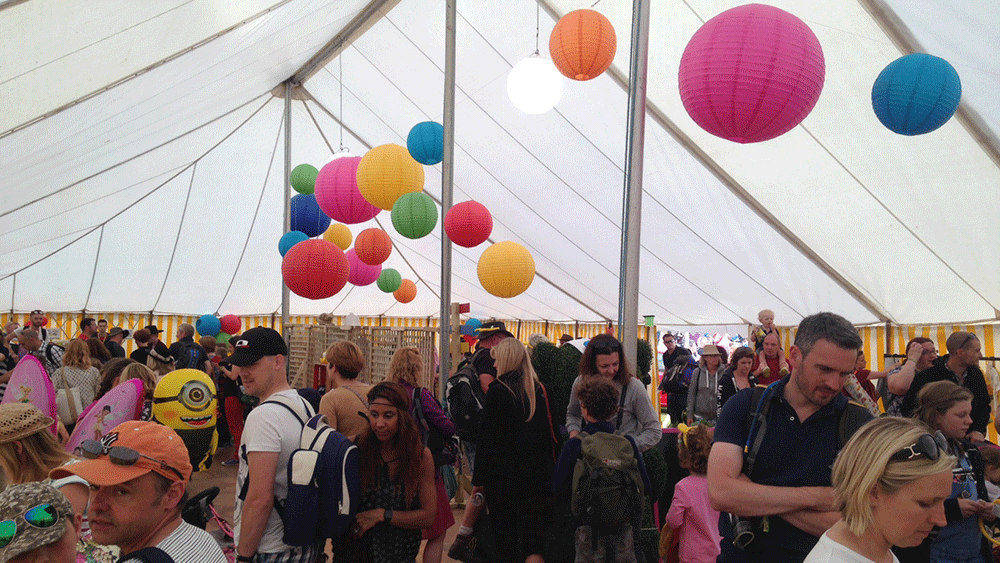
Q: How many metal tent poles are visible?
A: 3